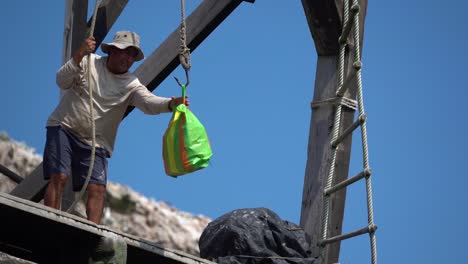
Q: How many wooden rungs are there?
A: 5